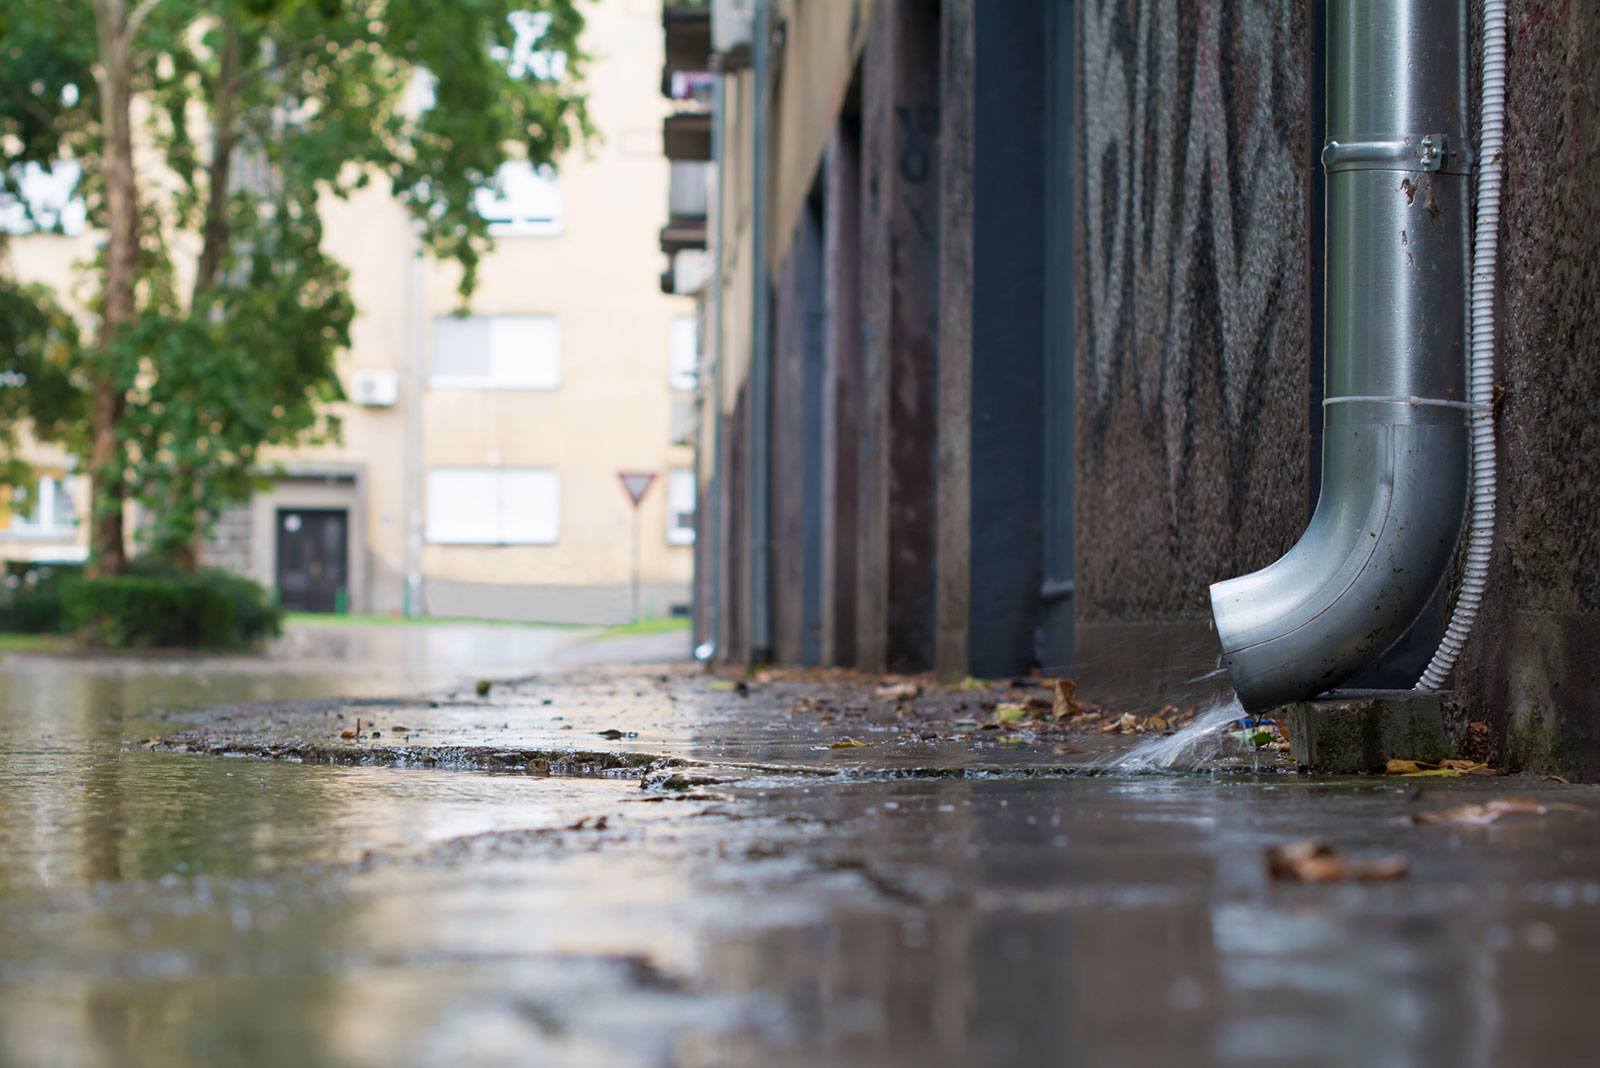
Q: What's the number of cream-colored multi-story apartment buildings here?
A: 1